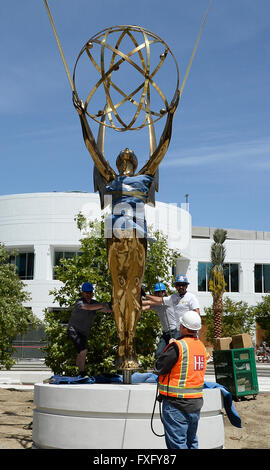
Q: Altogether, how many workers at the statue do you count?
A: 4